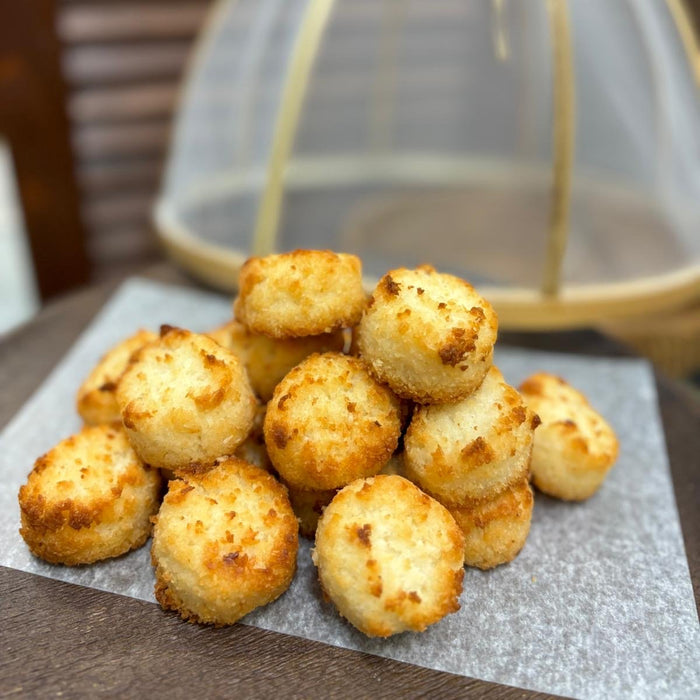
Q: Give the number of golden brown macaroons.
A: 14